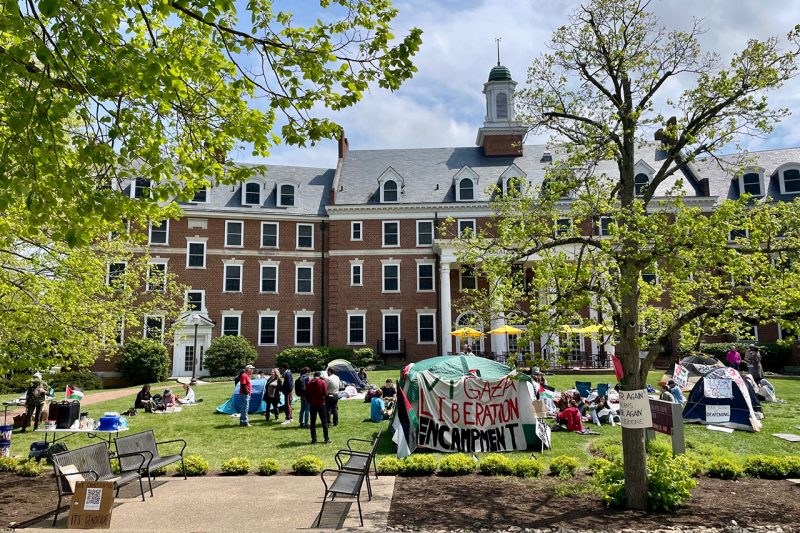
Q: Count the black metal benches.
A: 4